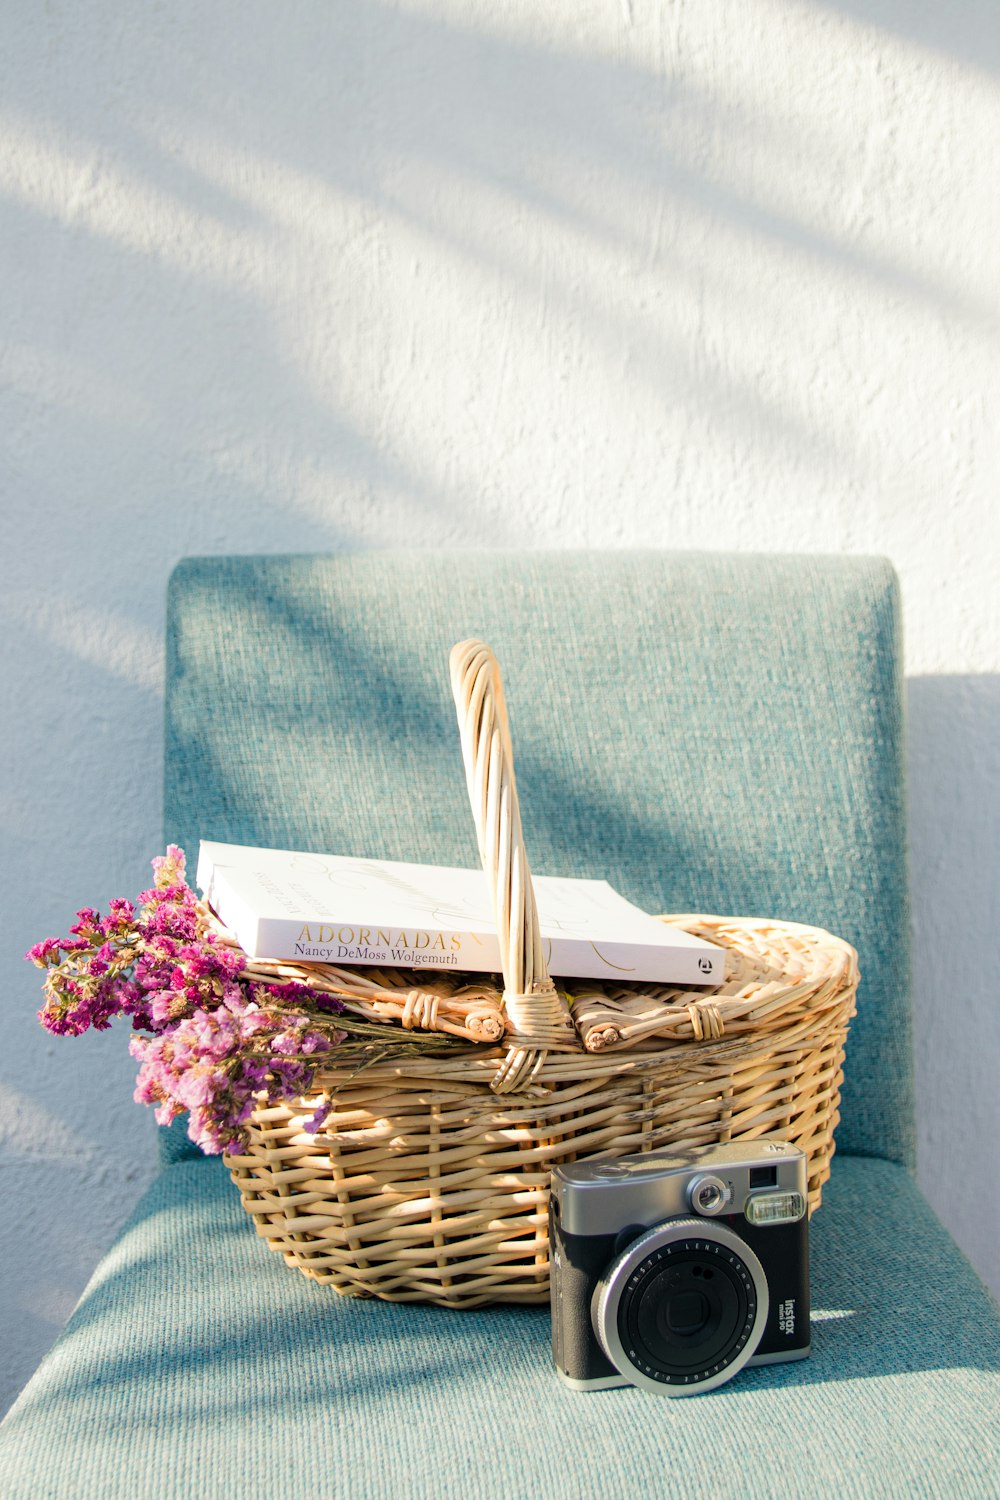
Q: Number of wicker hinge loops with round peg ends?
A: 2